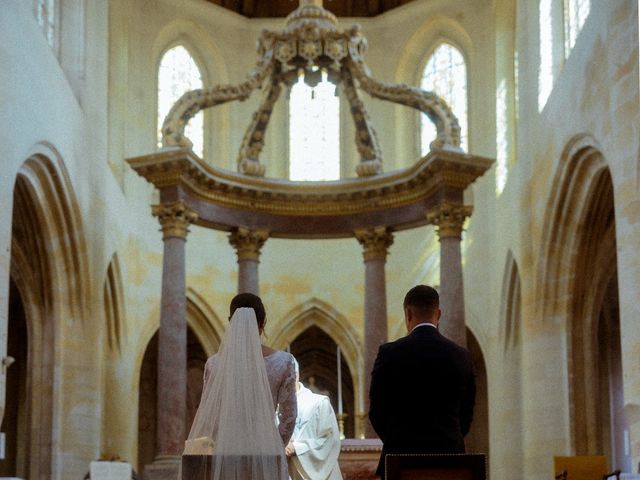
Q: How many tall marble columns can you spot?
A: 4